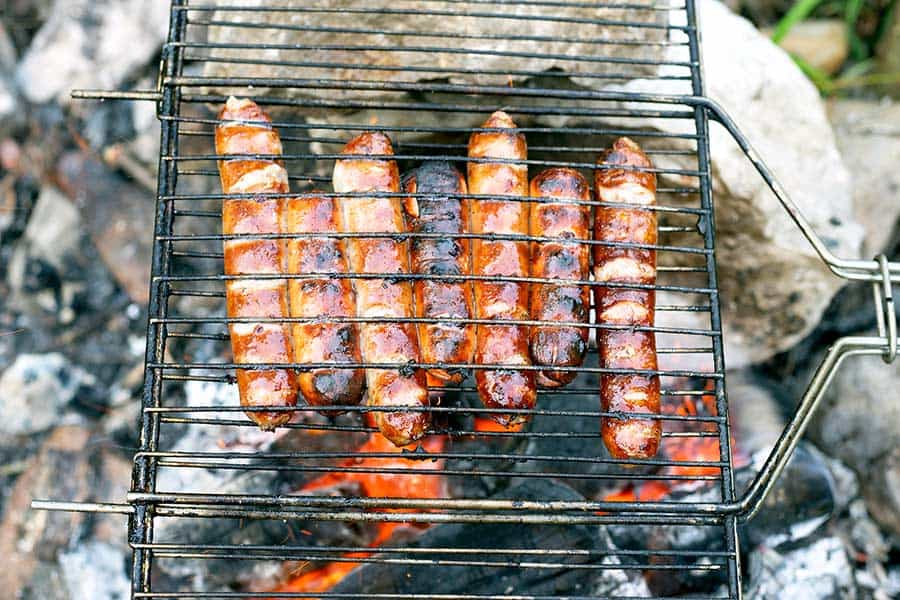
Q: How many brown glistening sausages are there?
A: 7